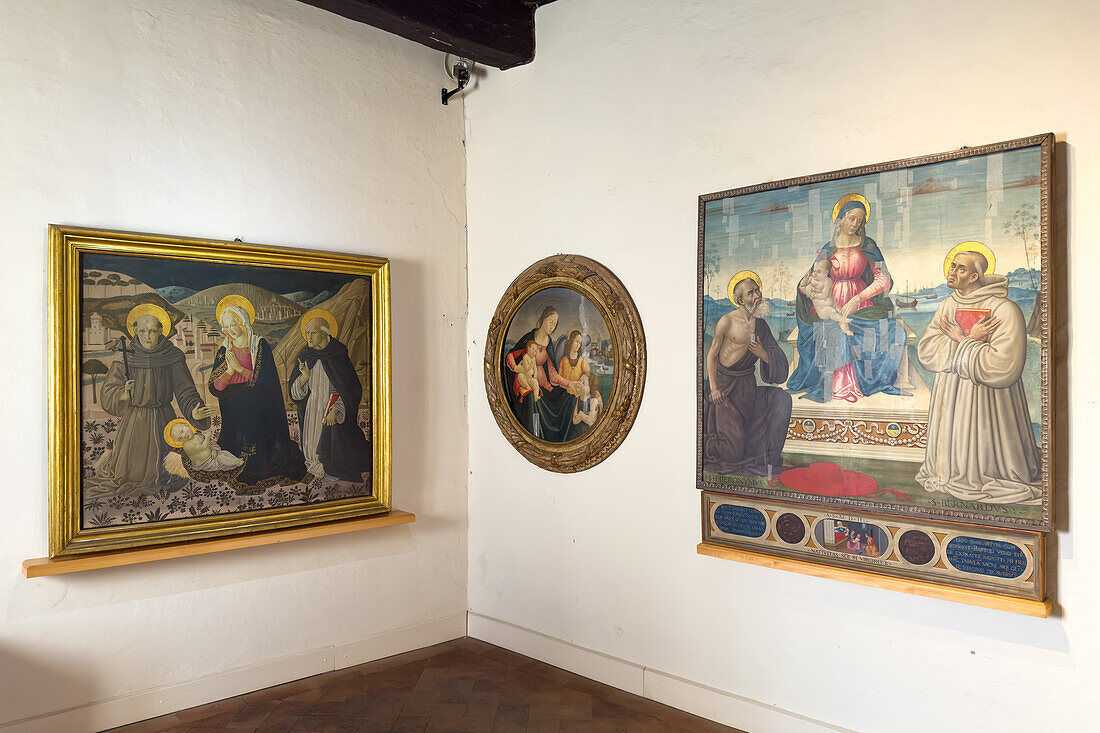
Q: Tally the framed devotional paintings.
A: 3